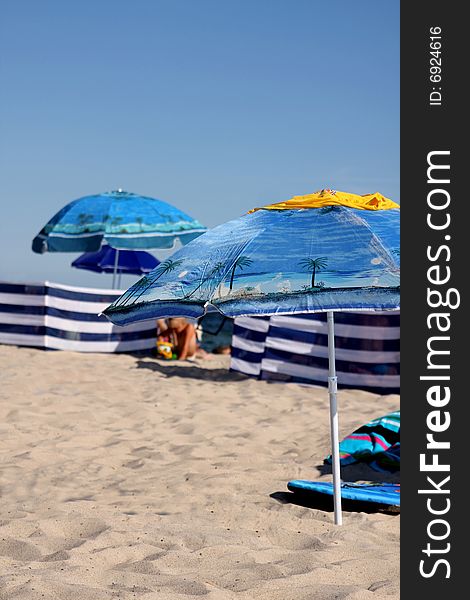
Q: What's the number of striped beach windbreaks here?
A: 2